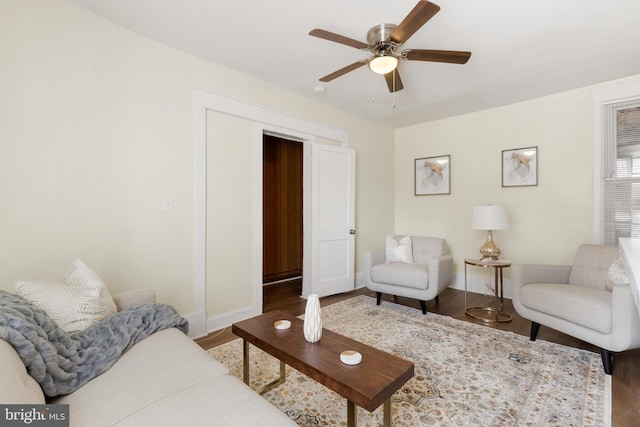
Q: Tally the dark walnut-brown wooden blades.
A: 5